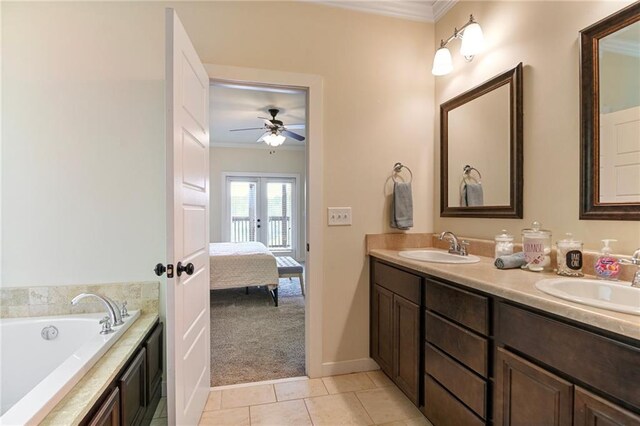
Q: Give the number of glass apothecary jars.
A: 3